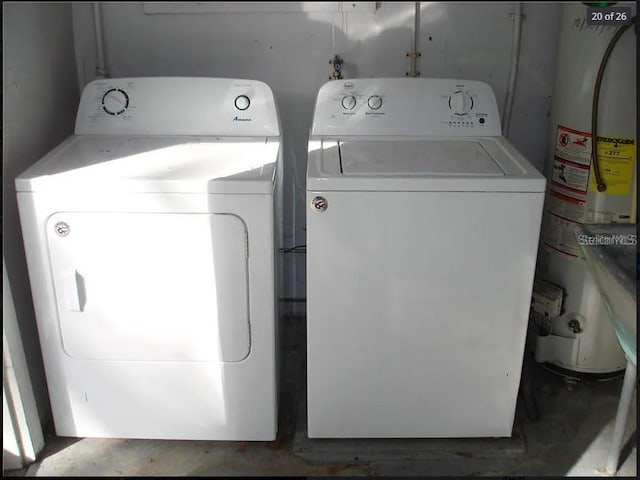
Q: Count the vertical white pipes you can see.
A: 3